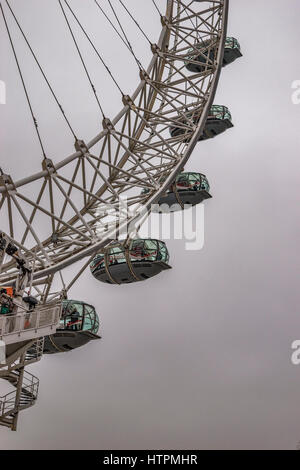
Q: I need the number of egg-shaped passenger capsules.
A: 5